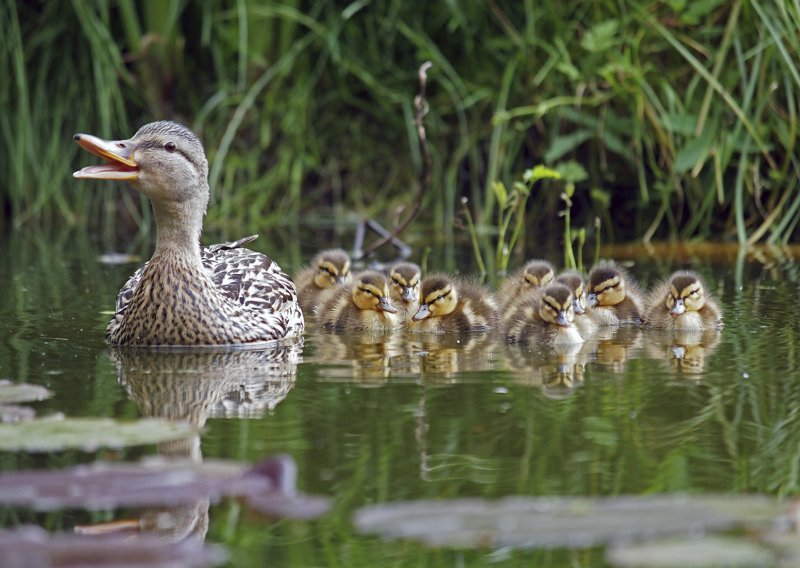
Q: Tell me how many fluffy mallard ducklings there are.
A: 9